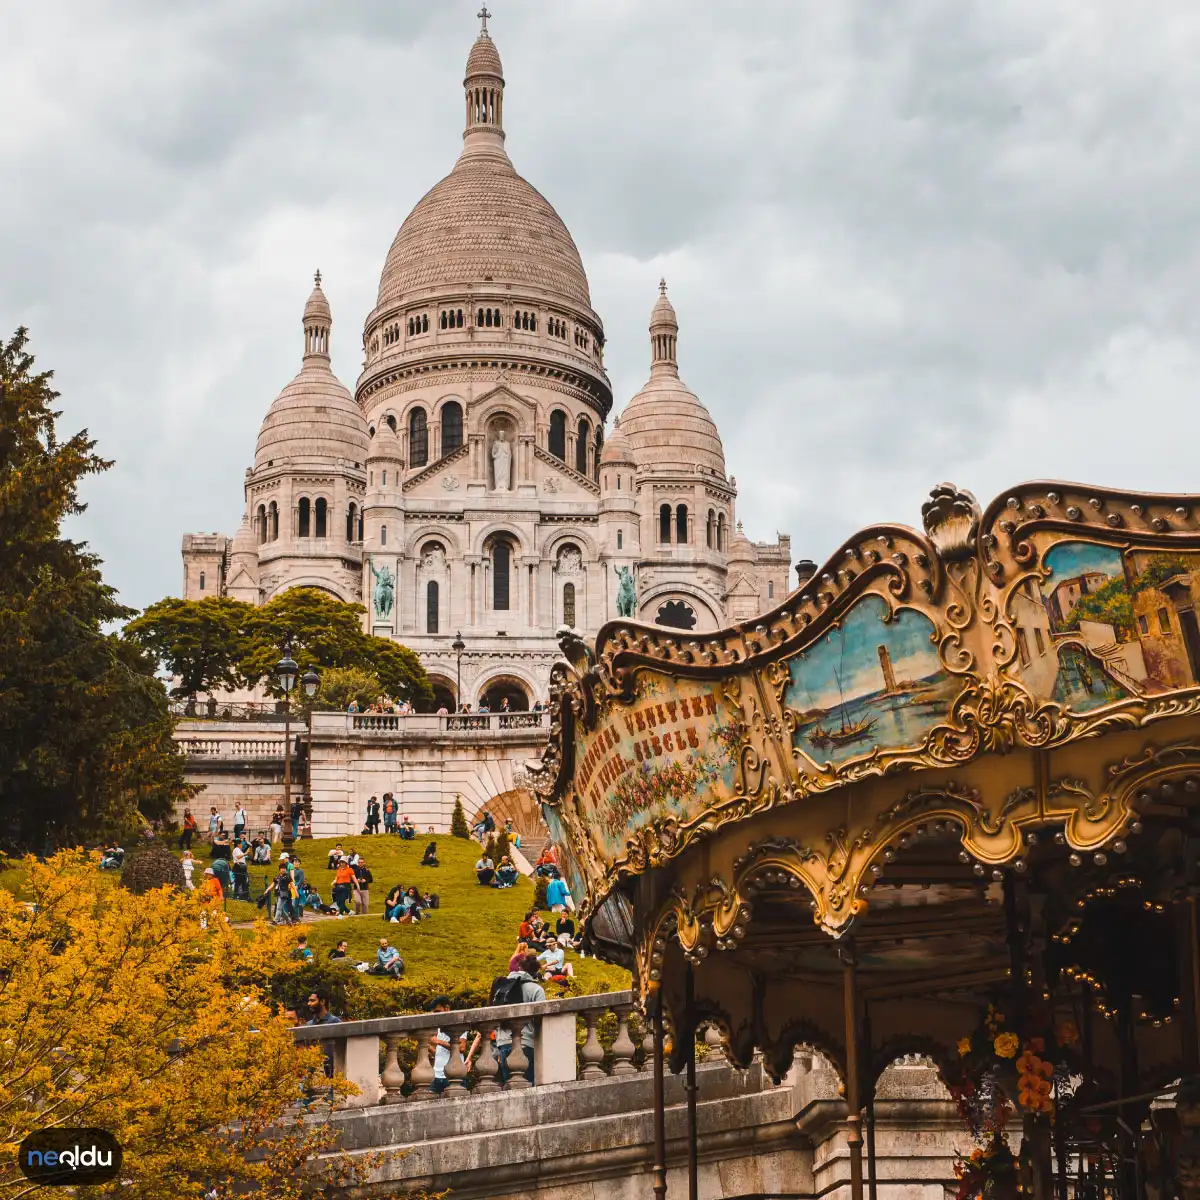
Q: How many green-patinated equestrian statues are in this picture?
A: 2